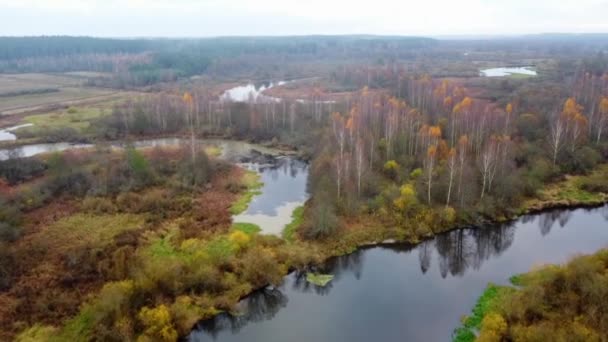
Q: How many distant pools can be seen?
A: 2